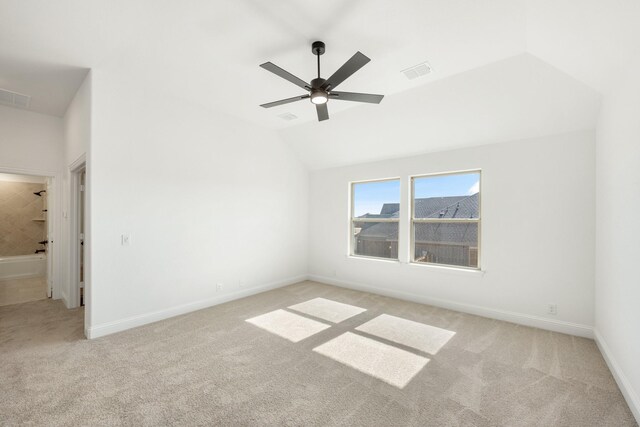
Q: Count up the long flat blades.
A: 5